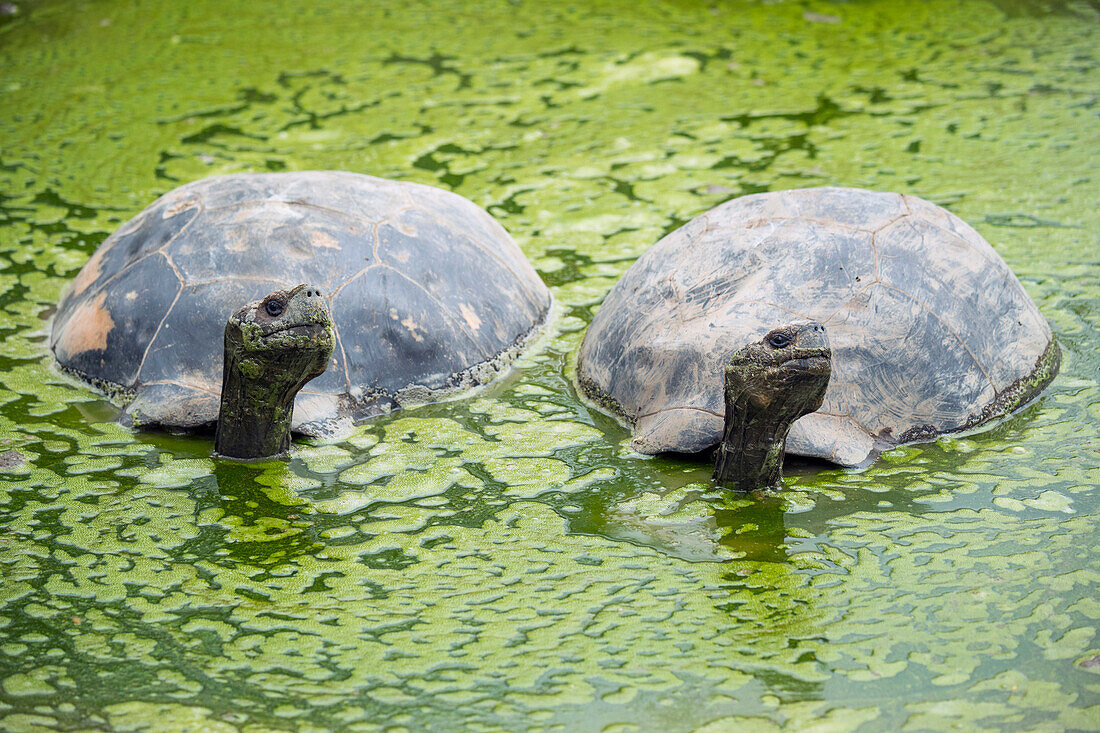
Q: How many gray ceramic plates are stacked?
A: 0